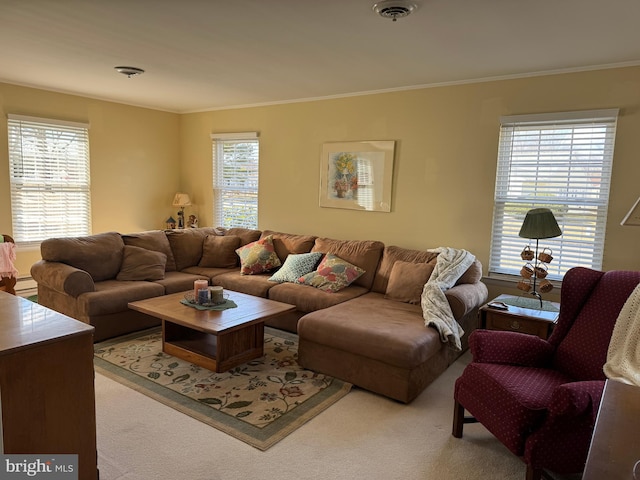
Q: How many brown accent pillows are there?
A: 3